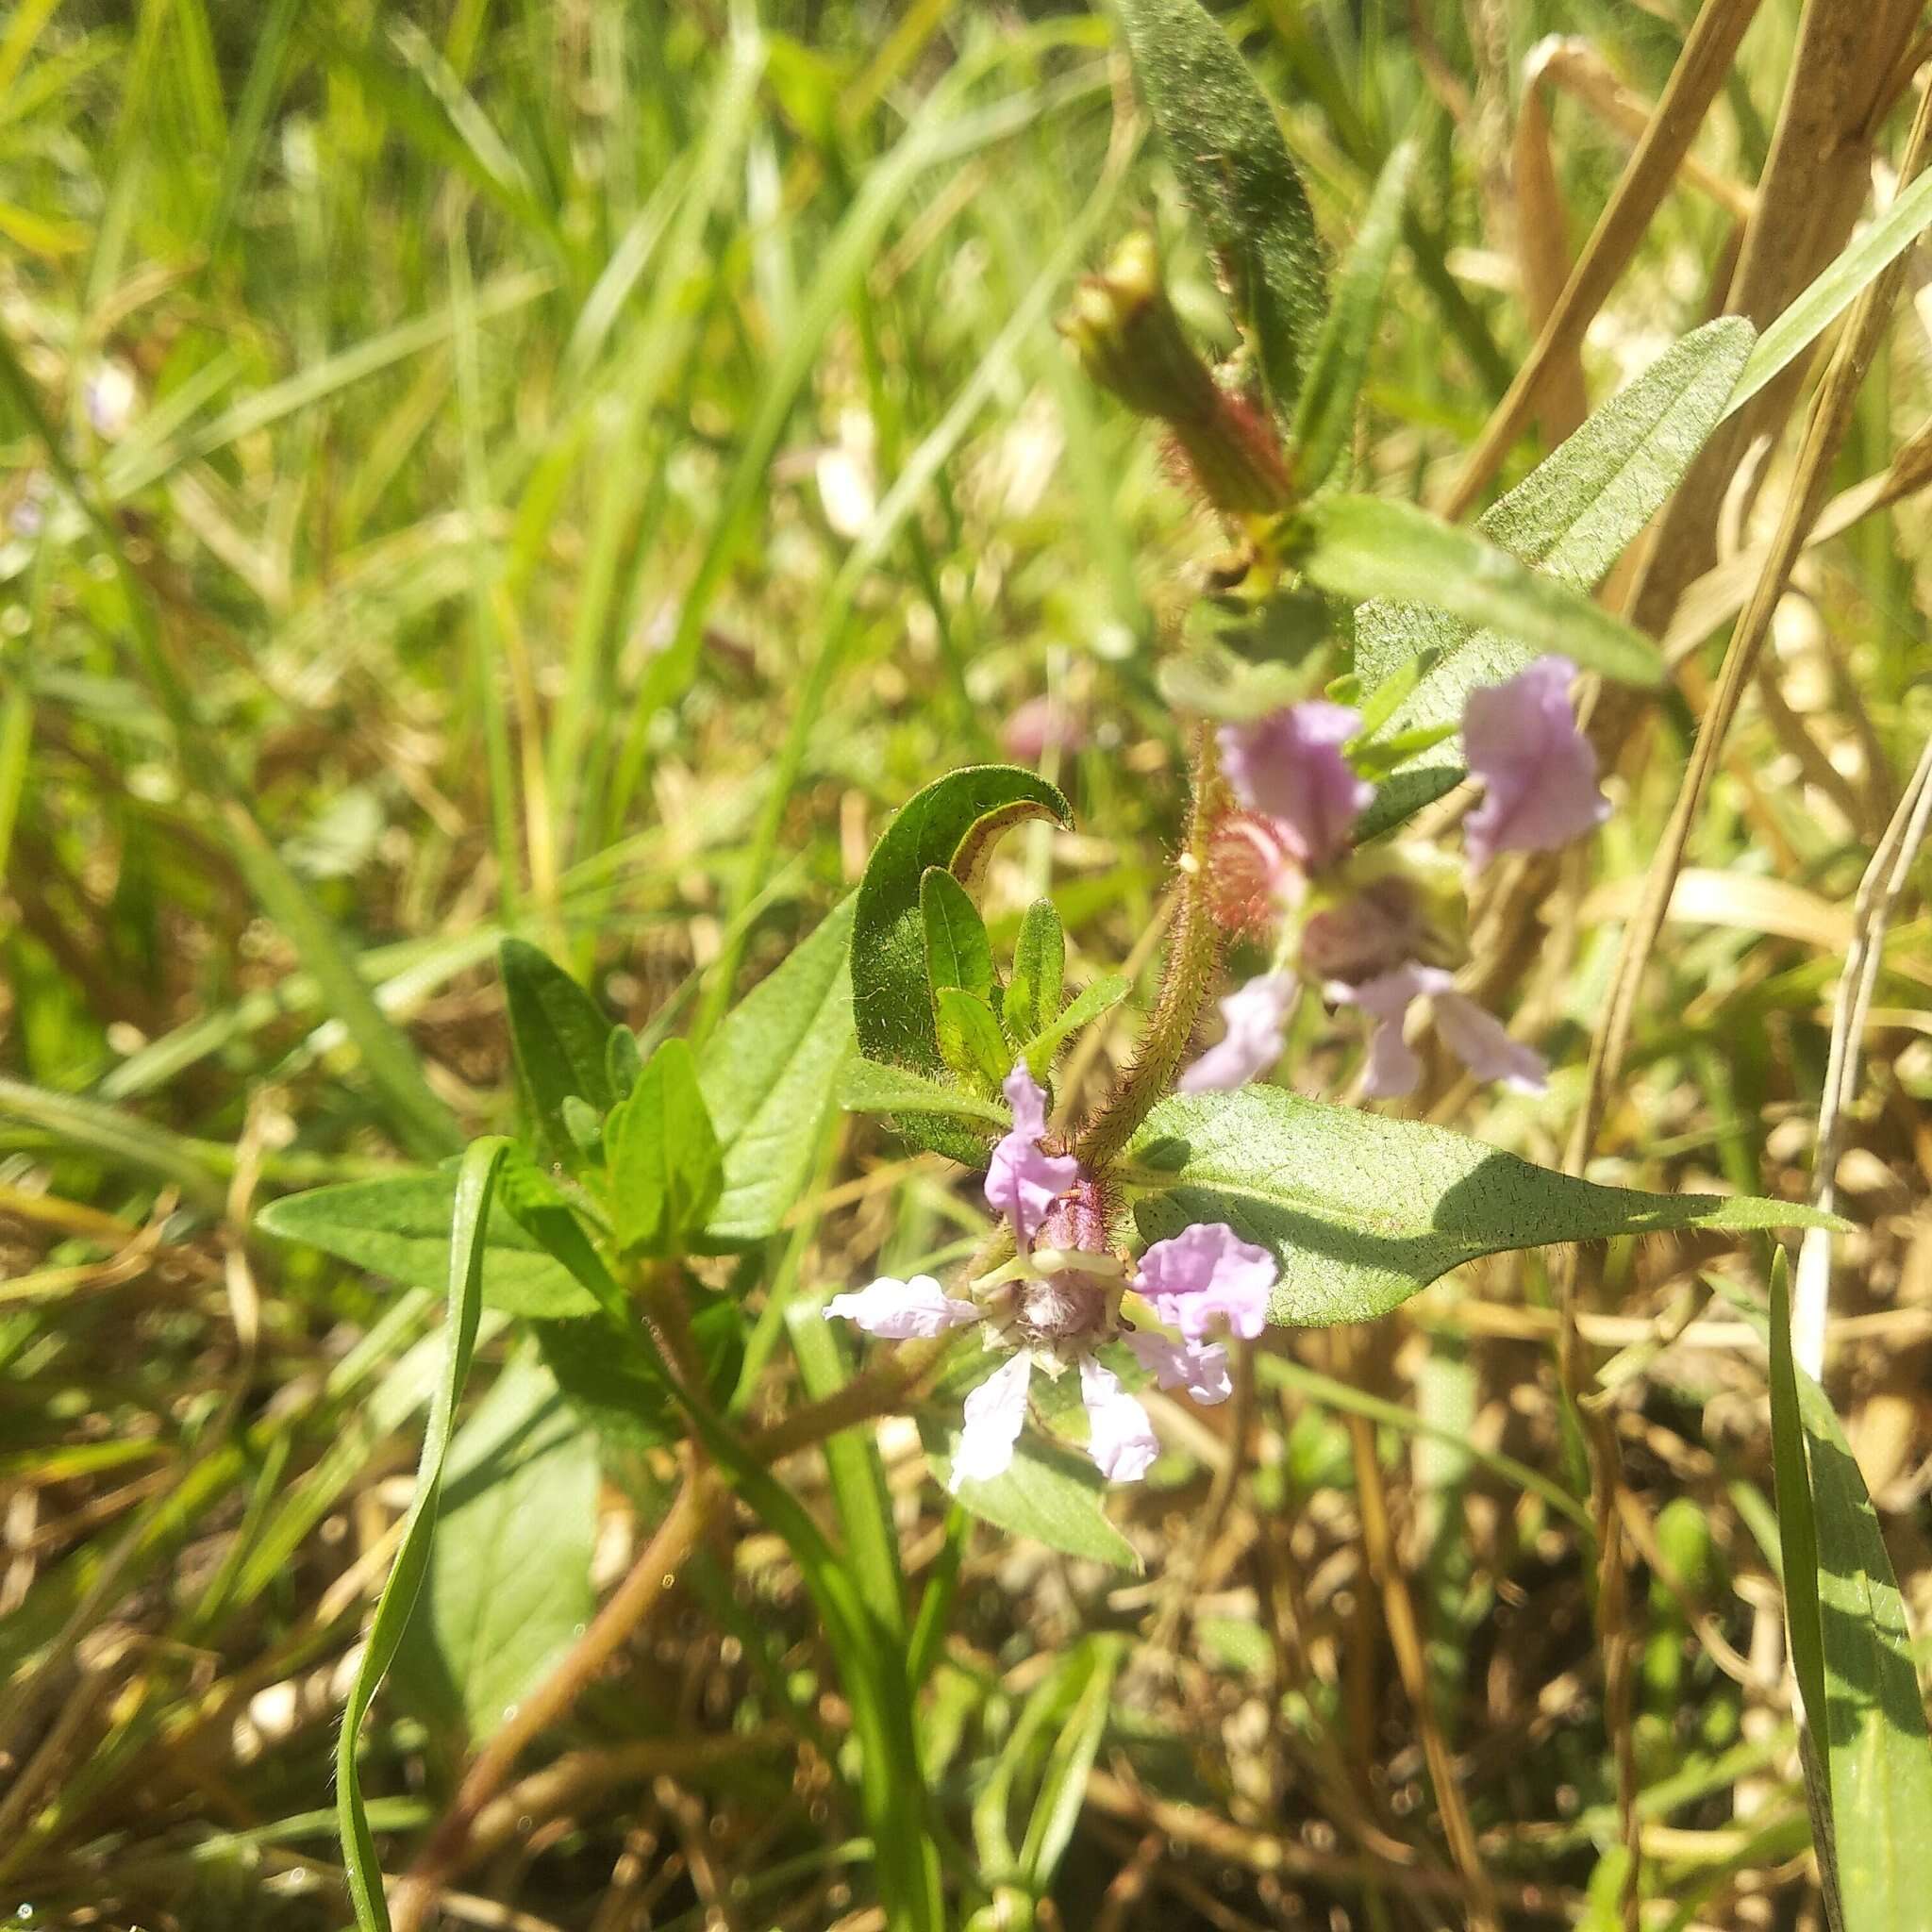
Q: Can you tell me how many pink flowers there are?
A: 2